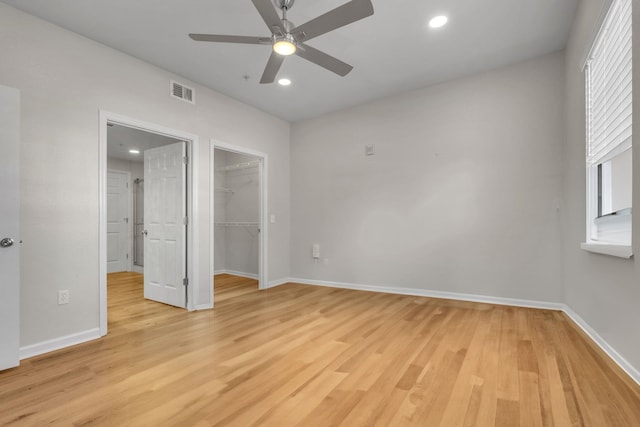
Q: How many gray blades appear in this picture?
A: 5